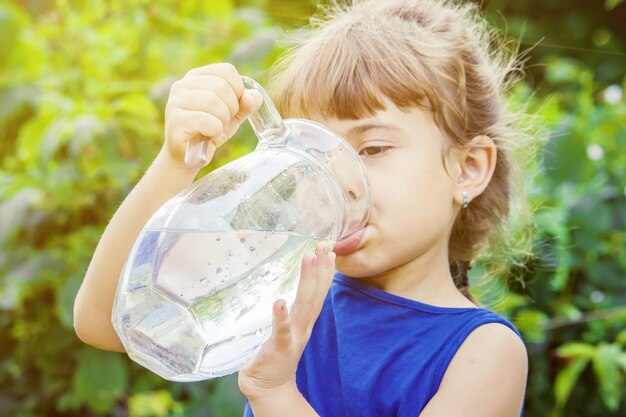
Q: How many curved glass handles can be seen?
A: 1